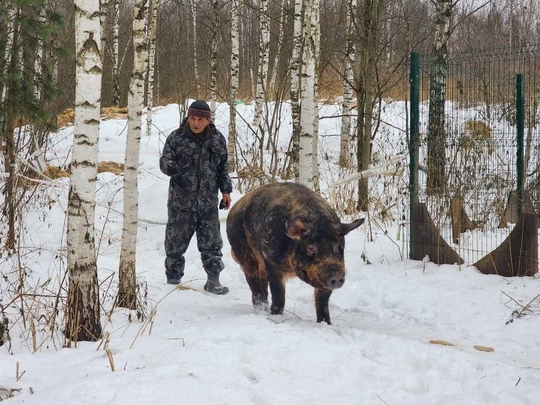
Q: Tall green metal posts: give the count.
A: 2